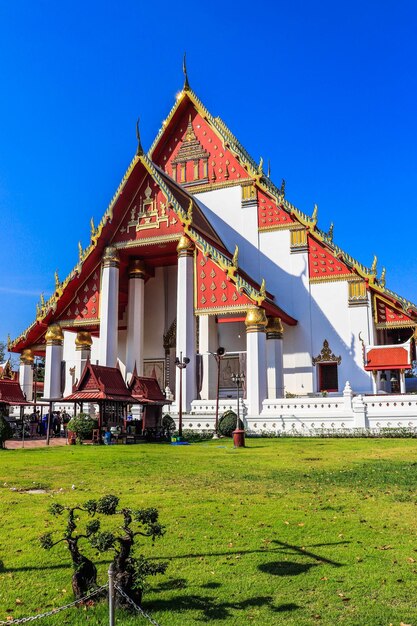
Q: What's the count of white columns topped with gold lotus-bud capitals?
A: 8